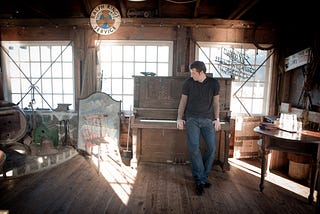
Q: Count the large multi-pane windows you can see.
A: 3